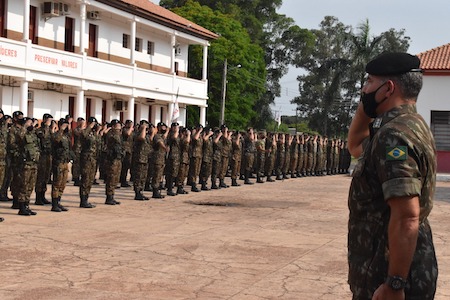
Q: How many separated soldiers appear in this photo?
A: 1